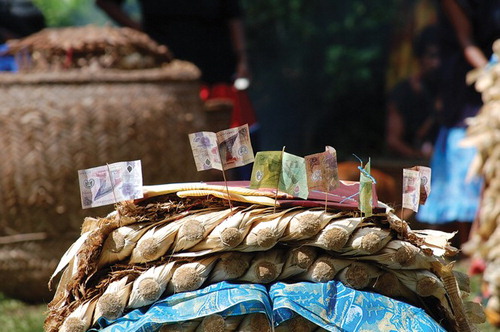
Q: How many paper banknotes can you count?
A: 6